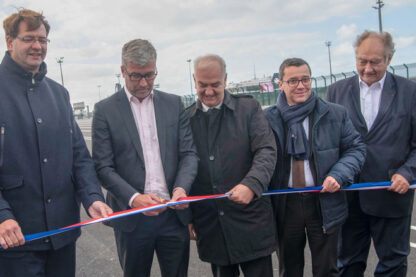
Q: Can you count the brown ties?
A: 1